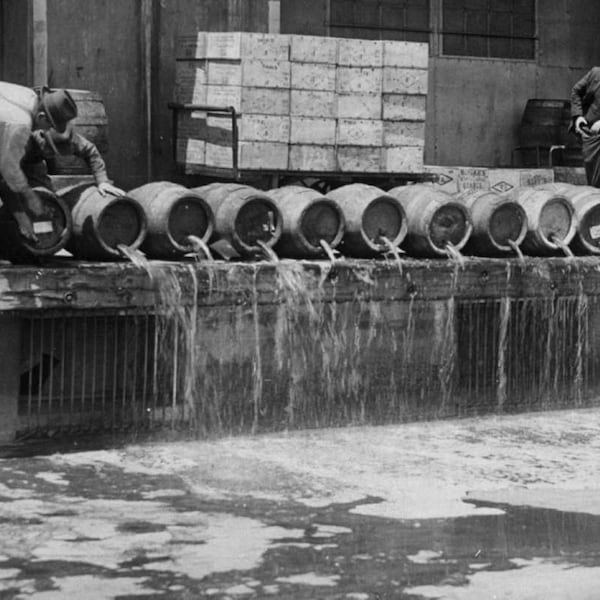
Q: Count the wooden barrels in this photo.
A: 12